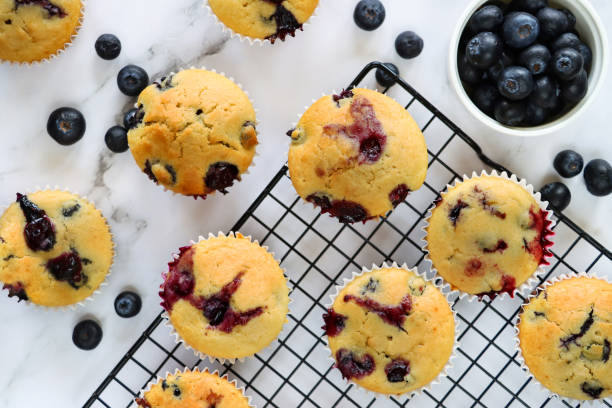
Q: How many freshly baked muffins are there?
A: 10